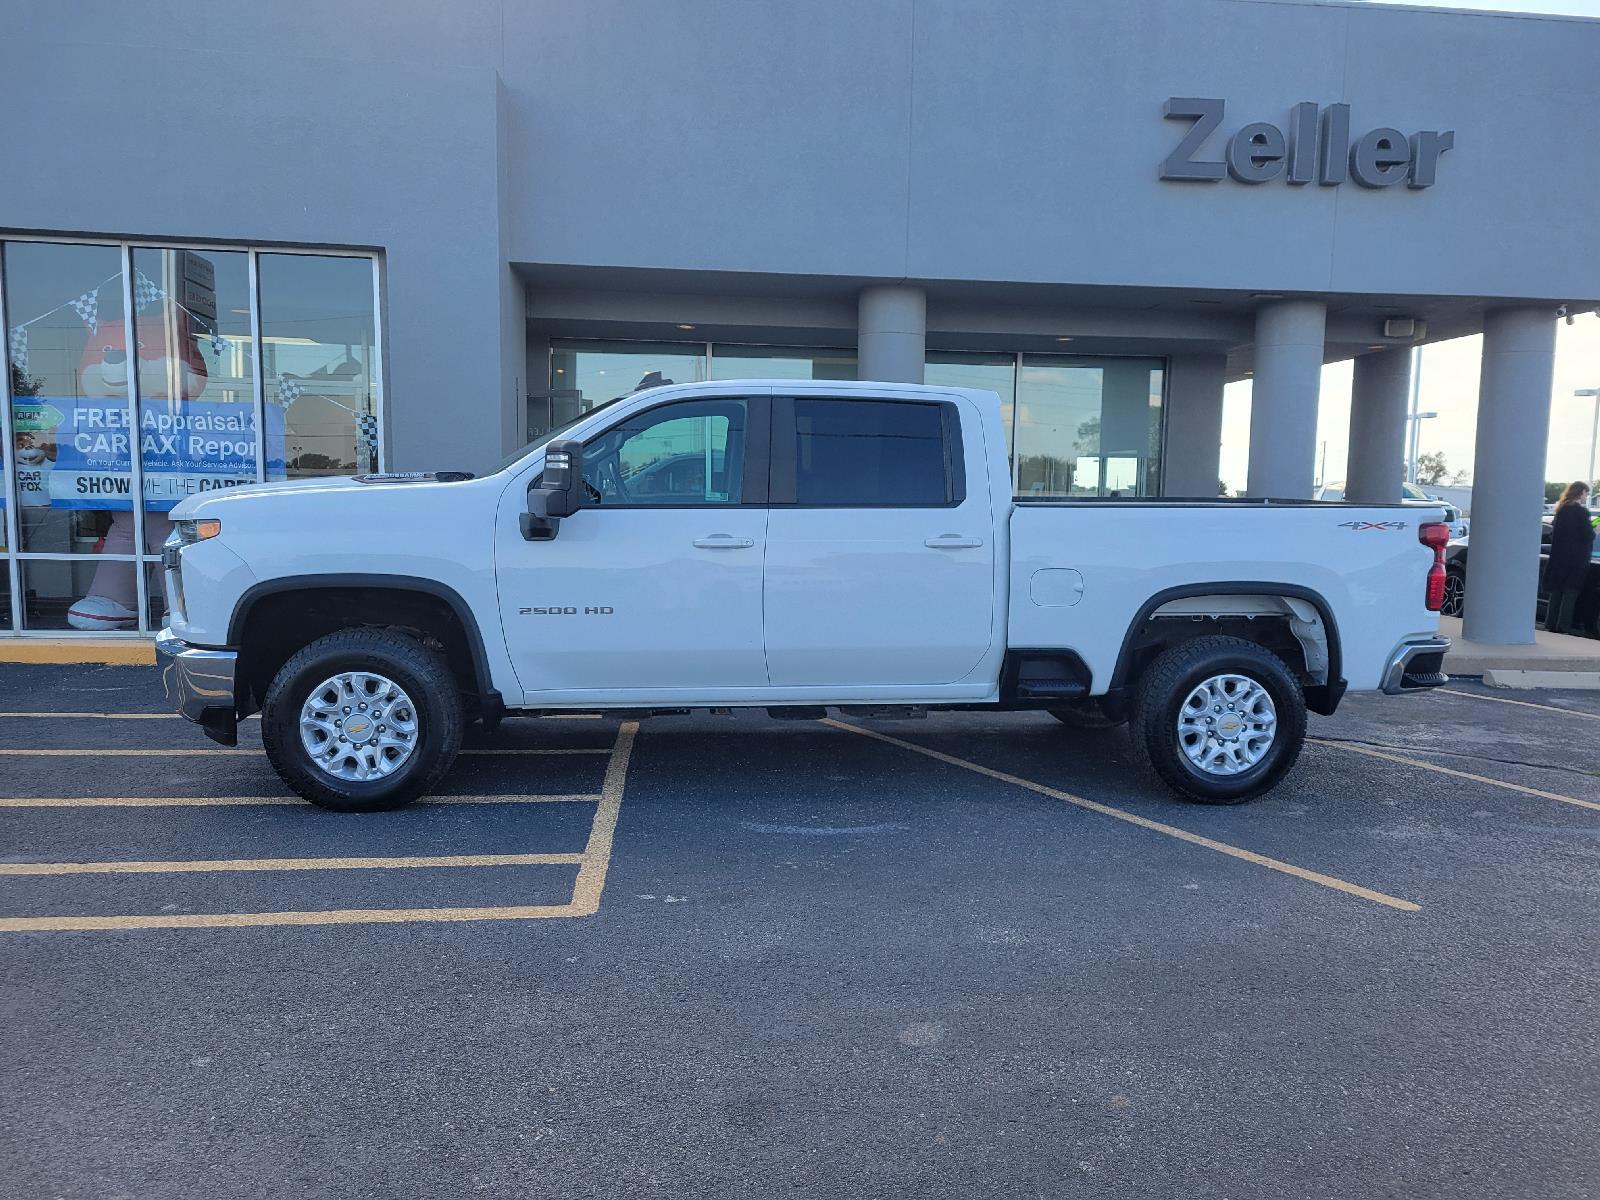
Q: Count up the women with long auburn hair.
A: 1